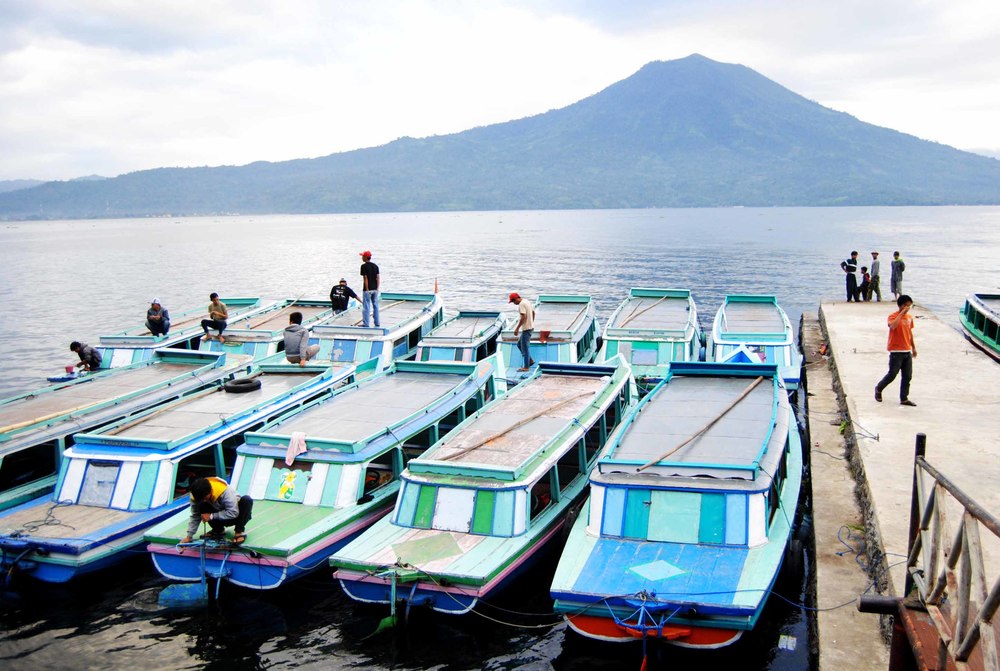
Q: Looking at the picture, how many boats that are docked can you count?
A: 13